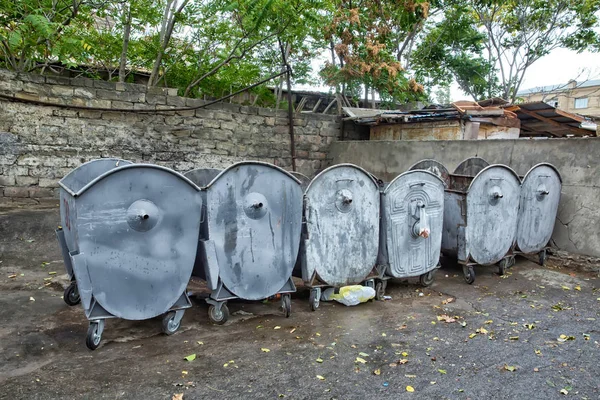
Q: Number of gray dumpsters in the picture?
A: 6